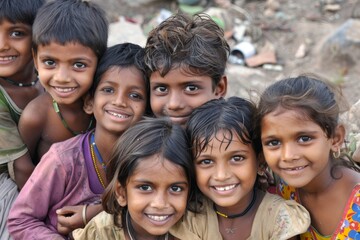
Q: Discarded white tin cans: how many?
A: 1